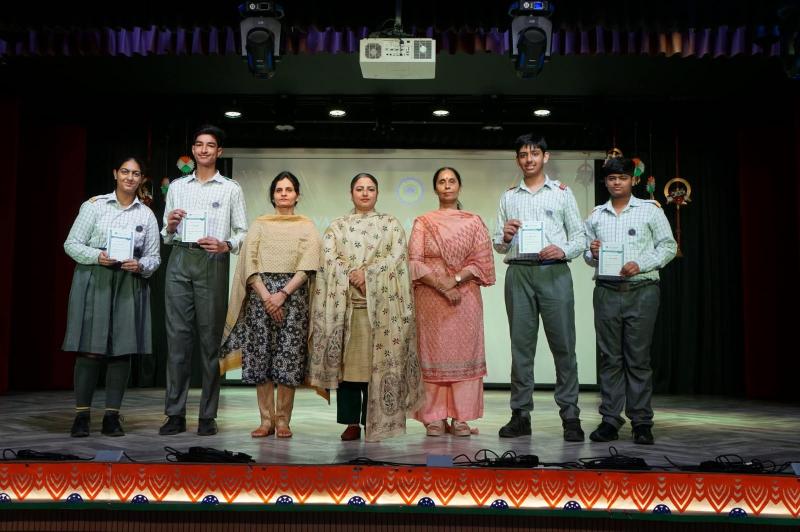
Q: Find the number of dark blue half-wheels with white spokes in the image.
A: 11